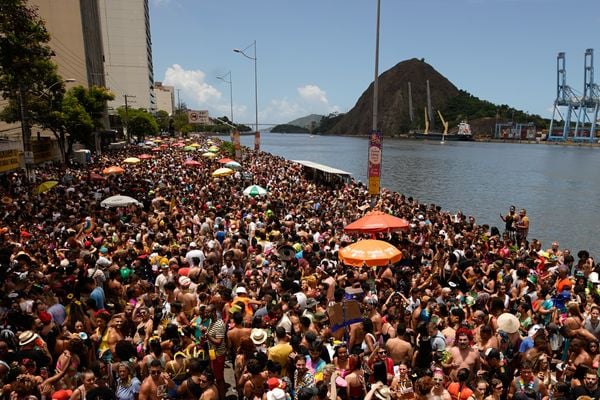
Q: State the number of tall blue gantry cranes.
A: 2